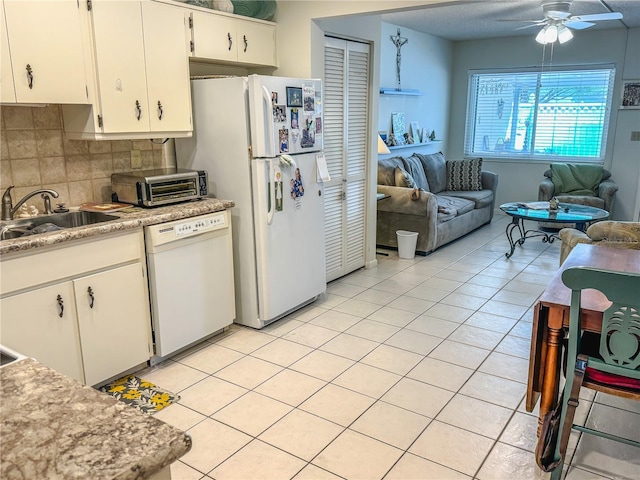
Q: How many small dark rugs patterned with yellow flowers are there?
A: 1